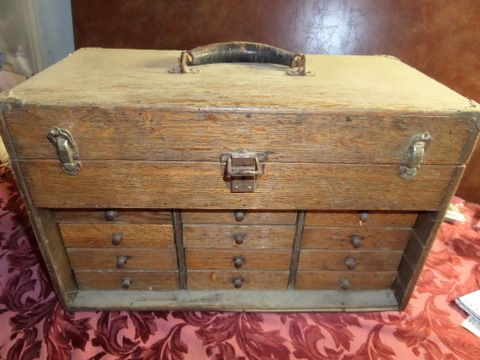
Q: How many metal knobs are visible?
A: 12